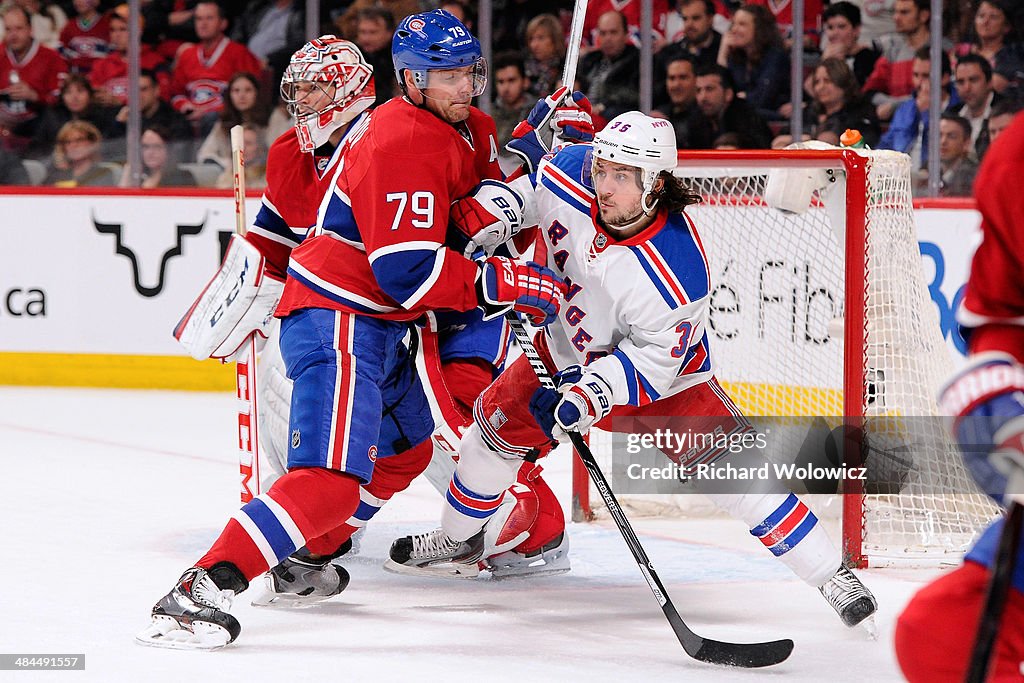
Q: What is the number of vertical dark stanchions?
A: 6